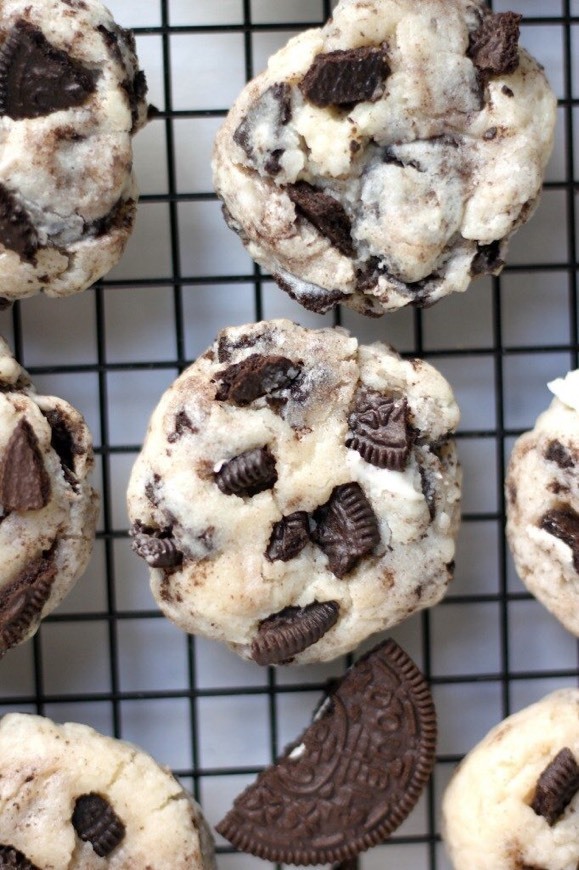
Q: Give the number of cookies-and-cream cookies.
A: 7